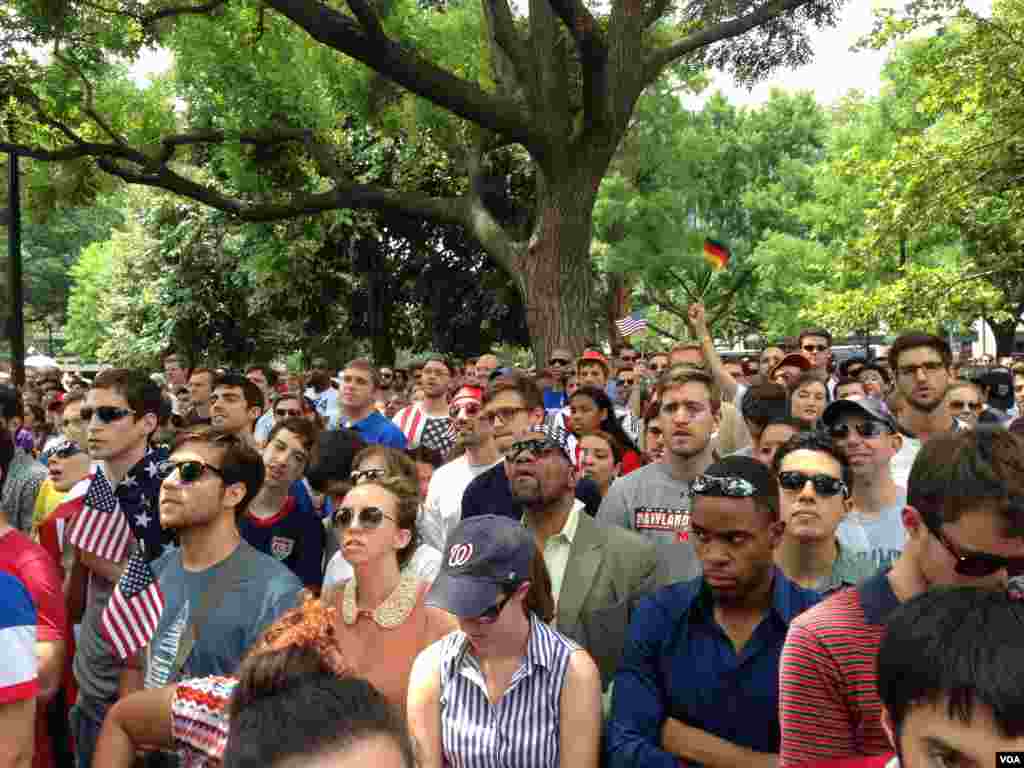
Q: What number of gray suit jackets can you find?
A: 1